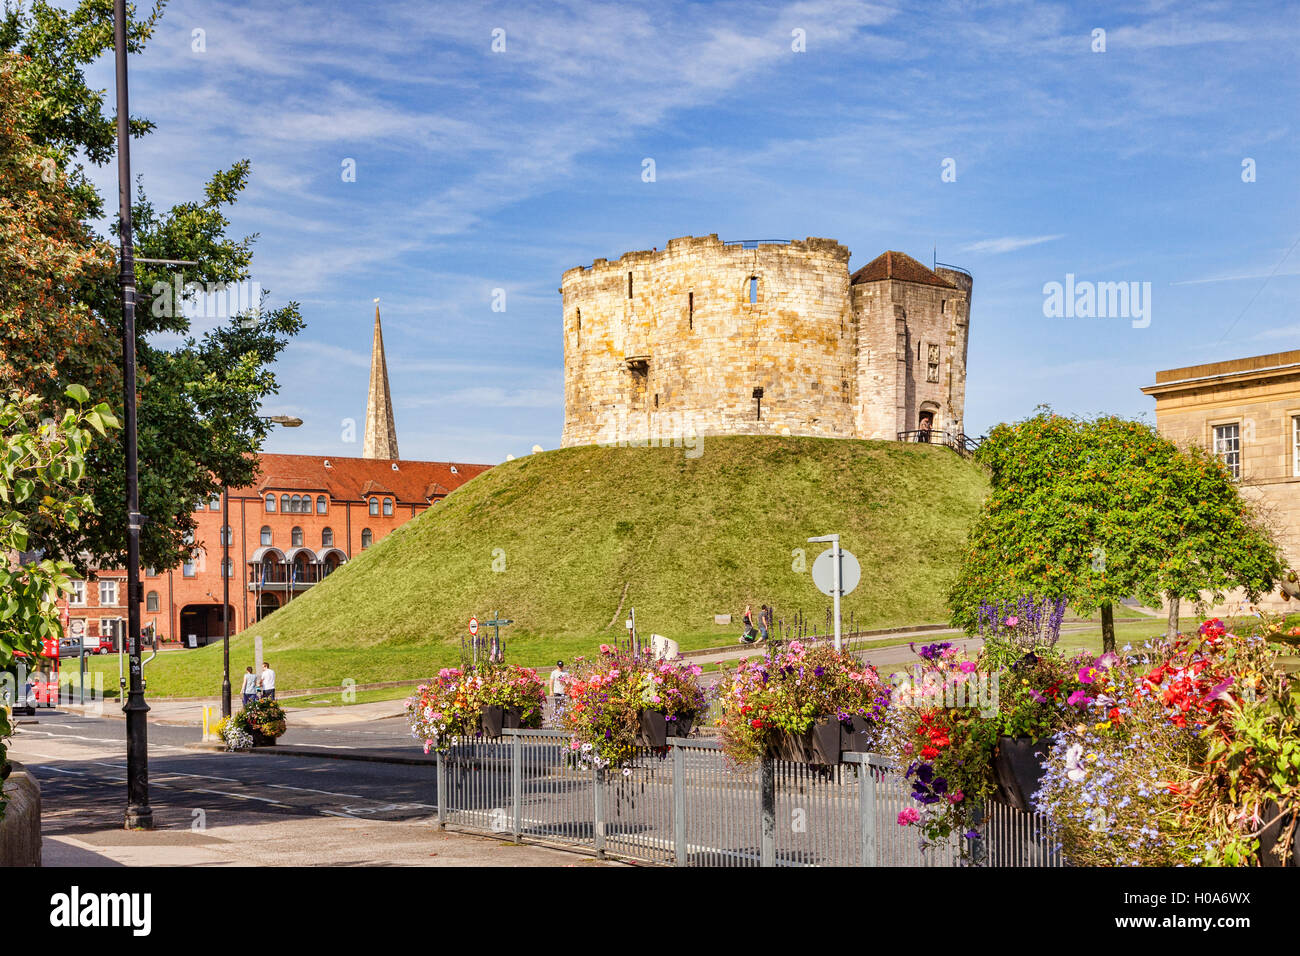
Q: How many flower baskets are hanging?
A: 5